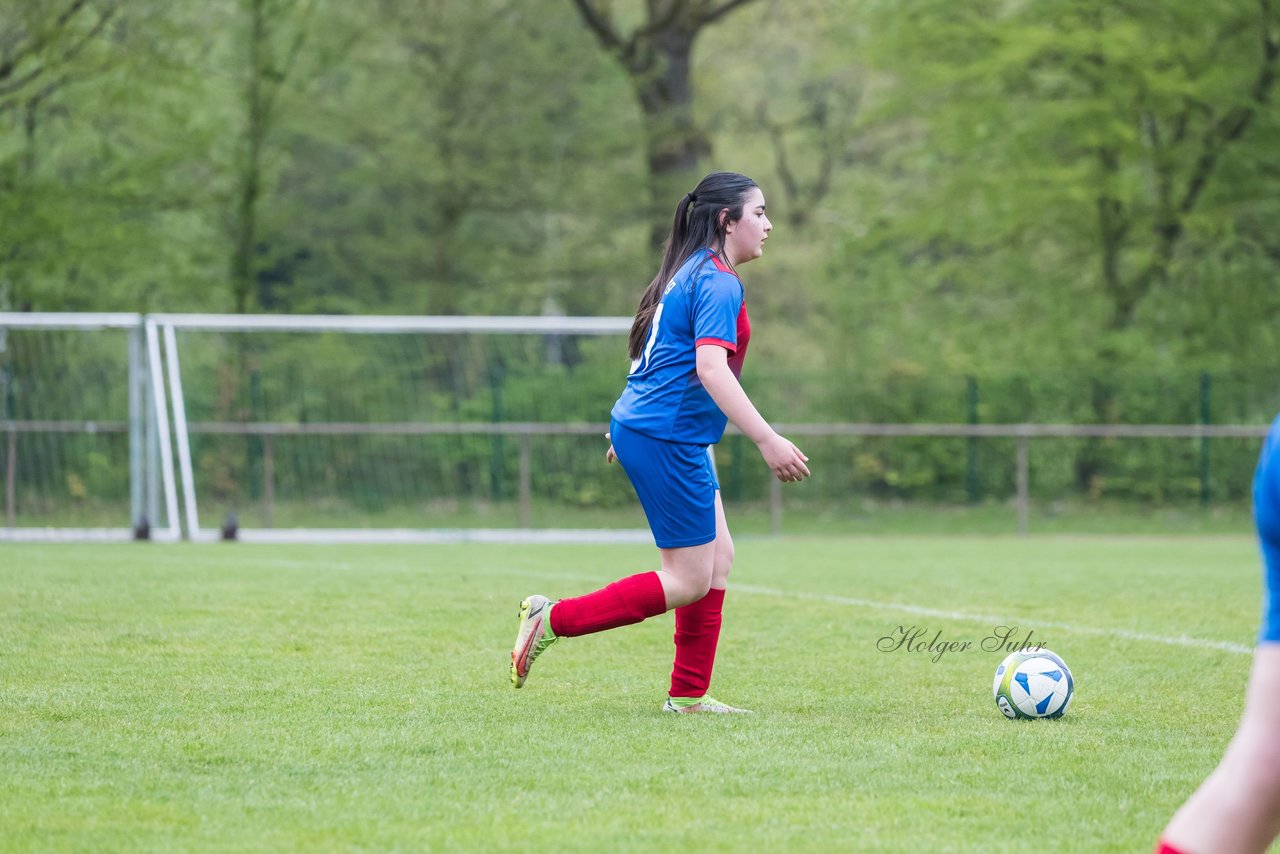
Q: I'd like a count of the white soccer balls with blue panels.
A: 1